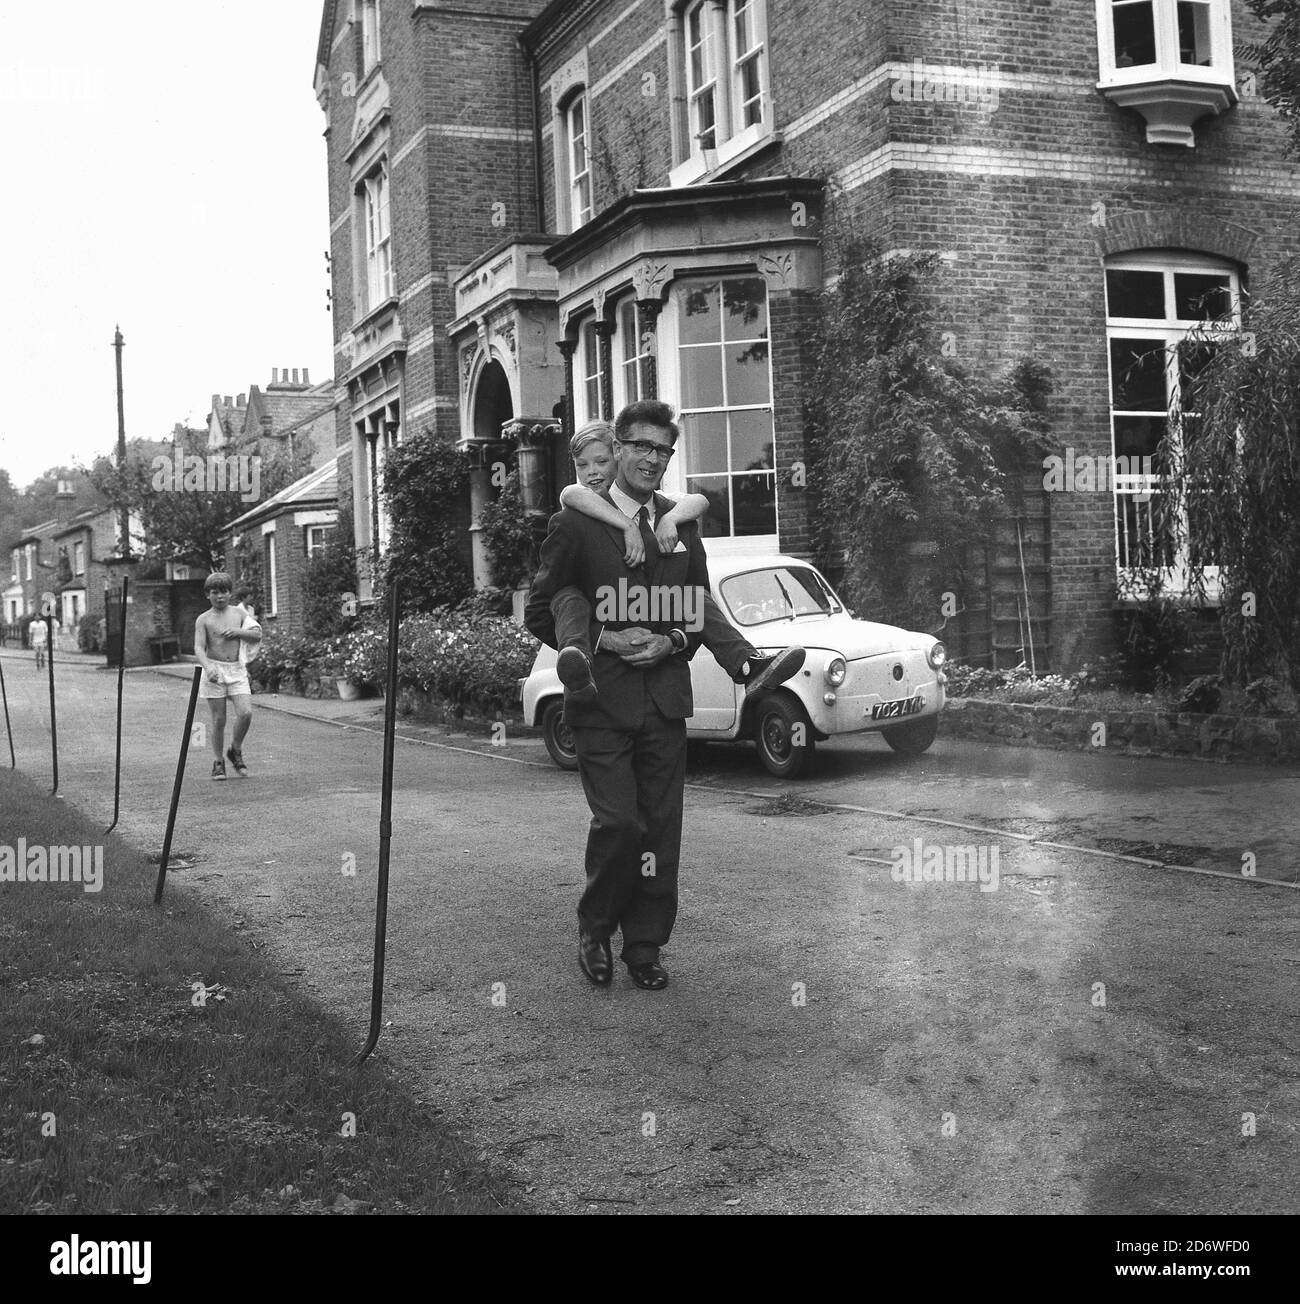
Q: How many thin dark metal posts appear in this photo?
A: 5